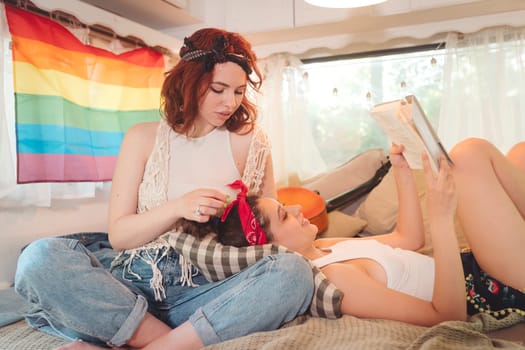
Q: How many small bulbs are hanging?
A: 5